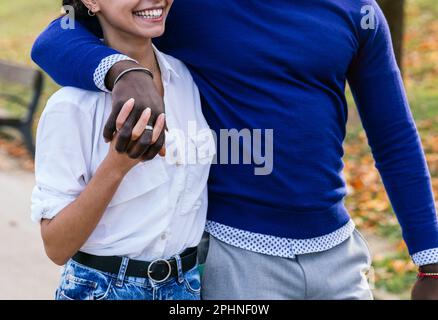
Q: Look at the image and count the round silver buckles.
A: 1